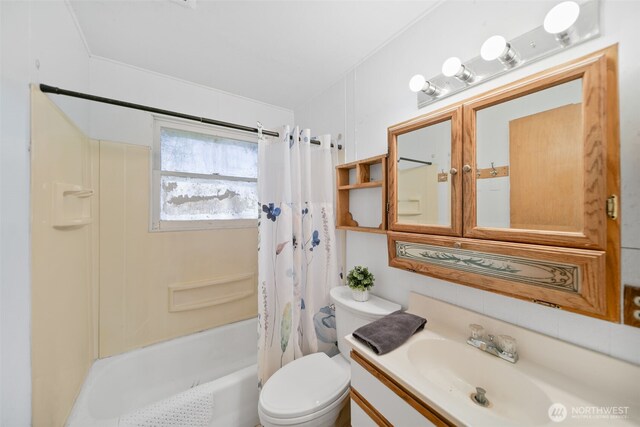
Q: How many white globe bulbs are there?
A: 4